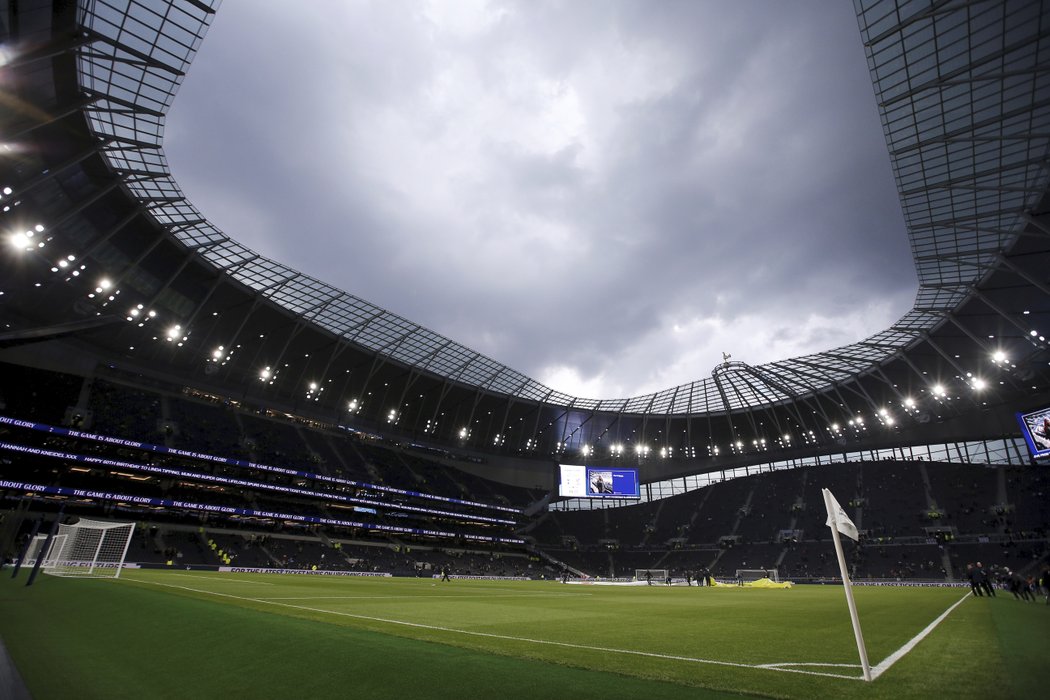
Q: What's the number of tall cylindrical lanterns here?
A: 0